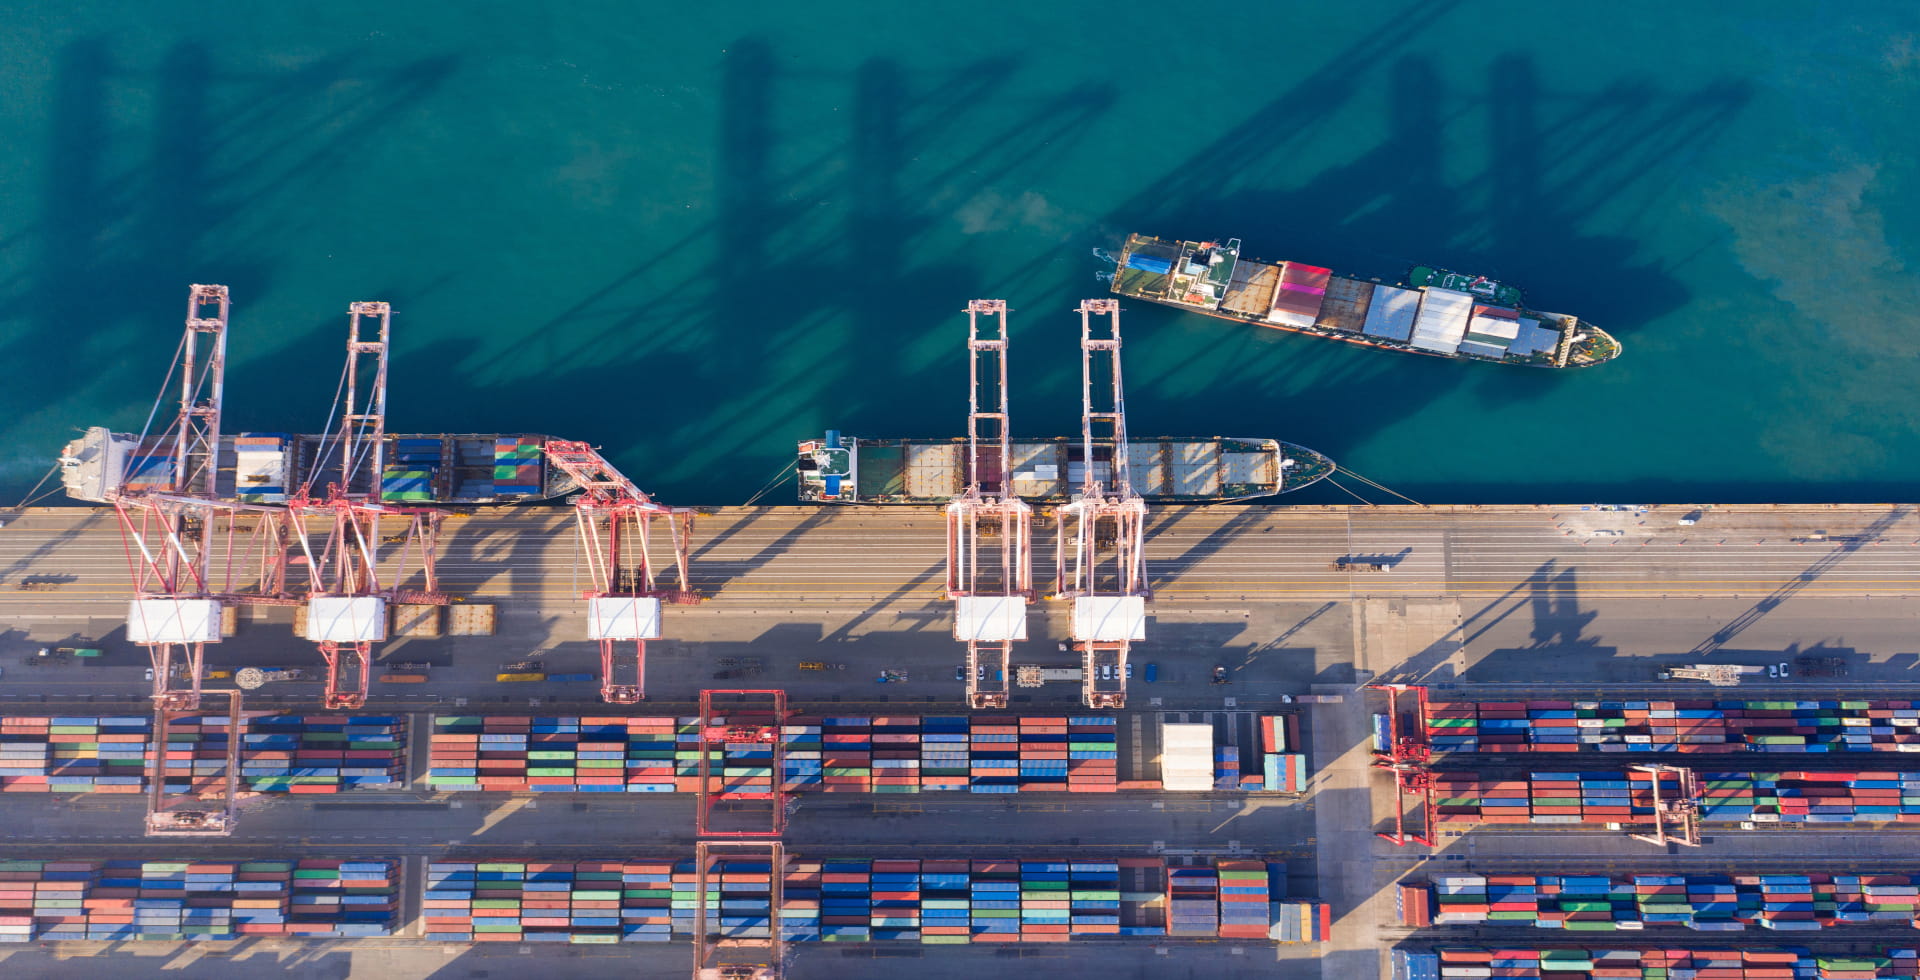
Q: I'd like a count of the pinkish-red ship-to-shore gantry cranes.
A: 5